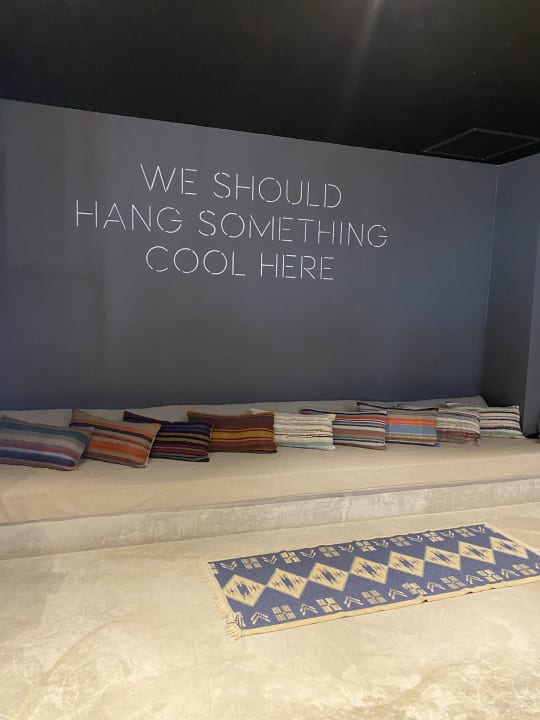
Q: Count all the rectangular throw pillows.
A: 9